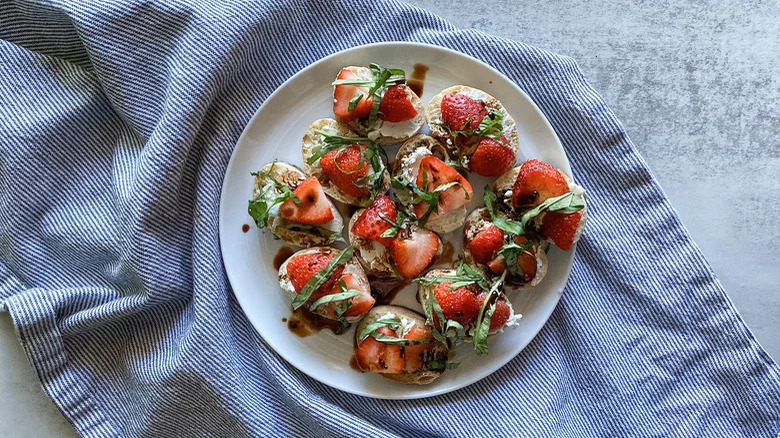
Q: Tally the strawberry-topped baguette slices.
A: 11